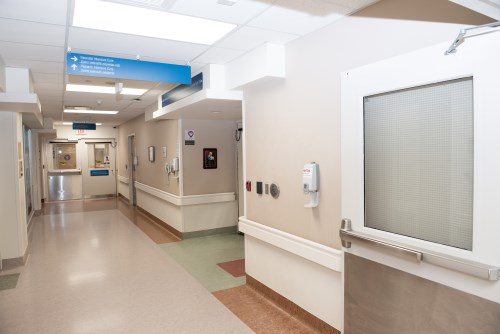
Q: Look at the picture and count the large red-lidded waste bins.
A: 0